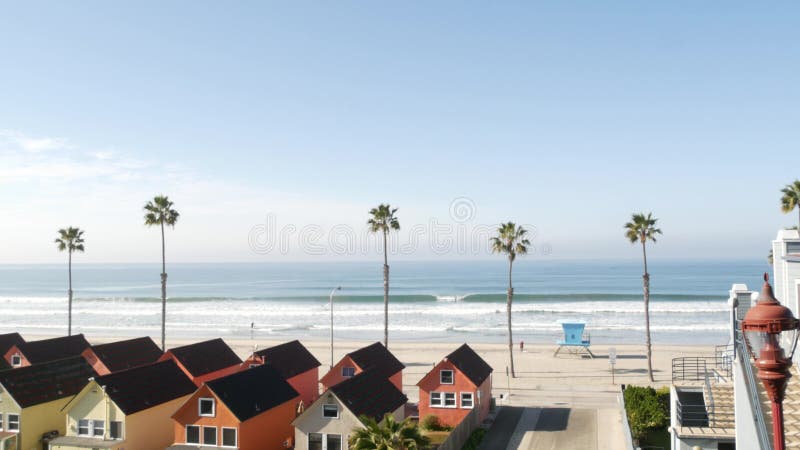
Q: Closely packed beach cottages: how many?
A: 11